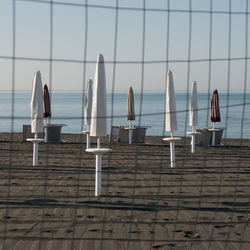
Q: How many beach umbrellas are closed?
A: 8